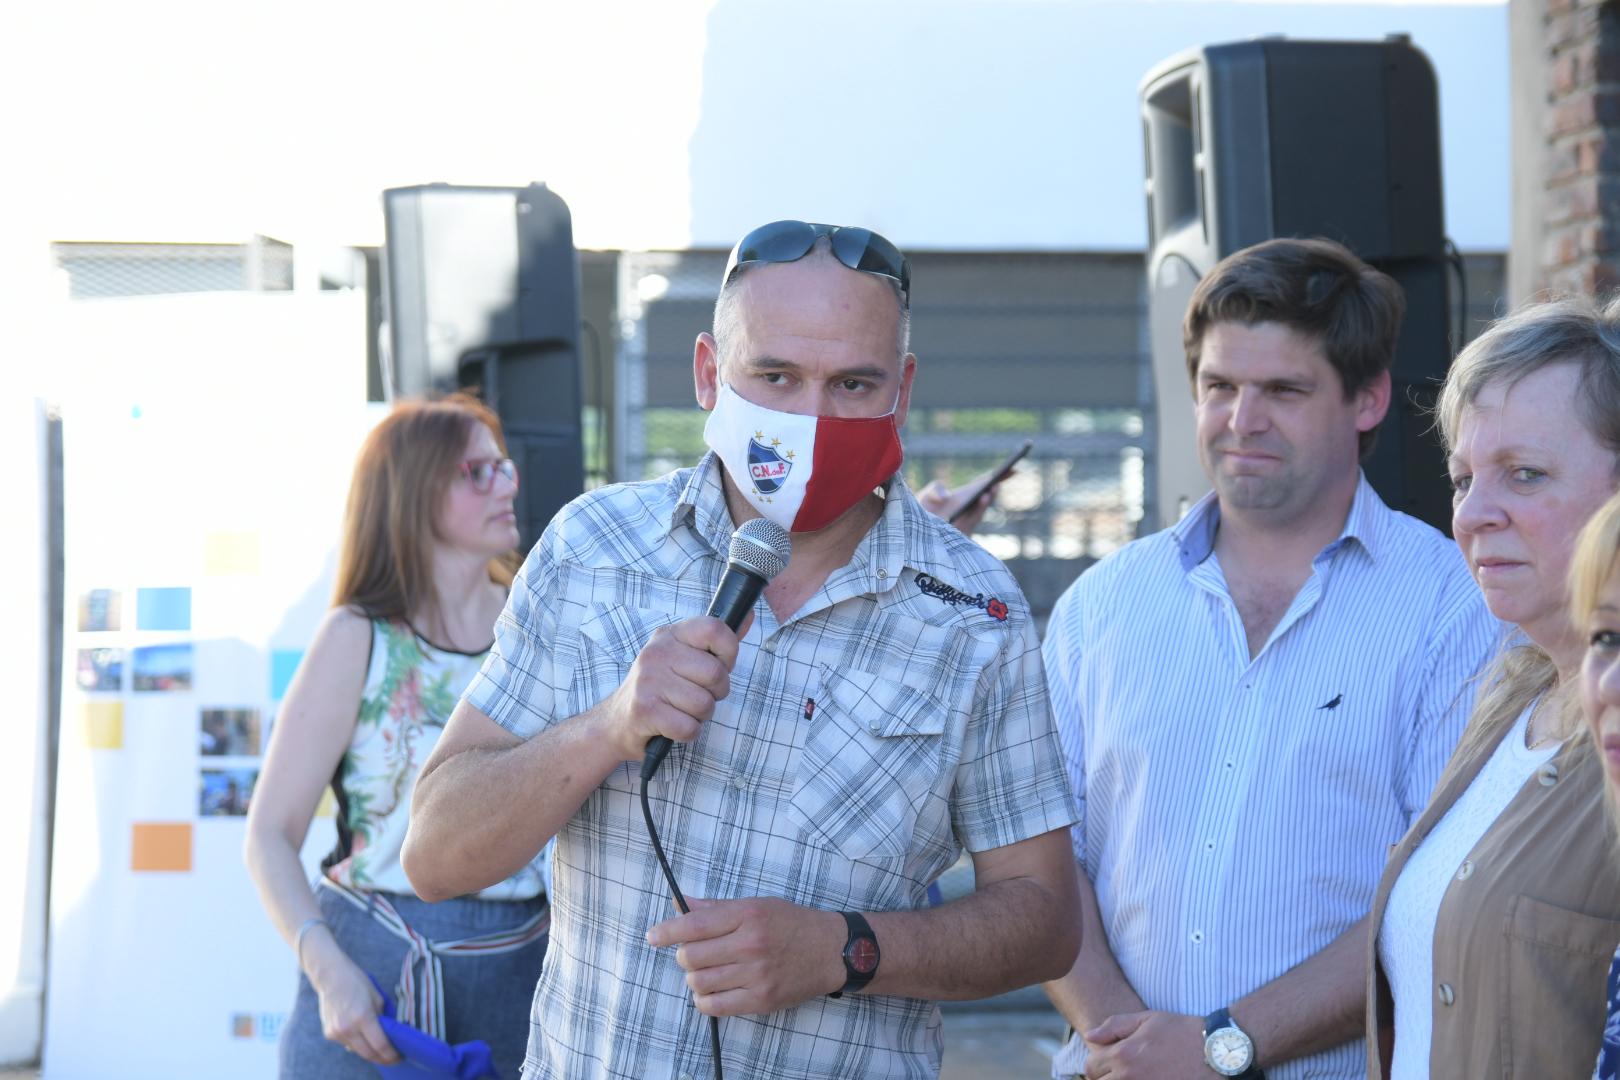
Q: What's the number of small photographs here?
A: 5